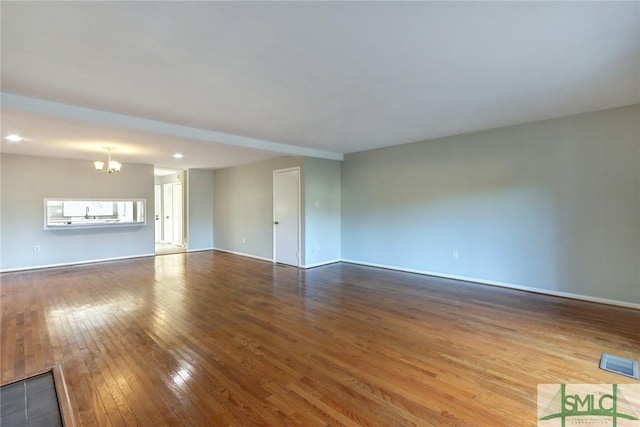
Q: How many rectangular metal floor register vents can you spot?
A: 1